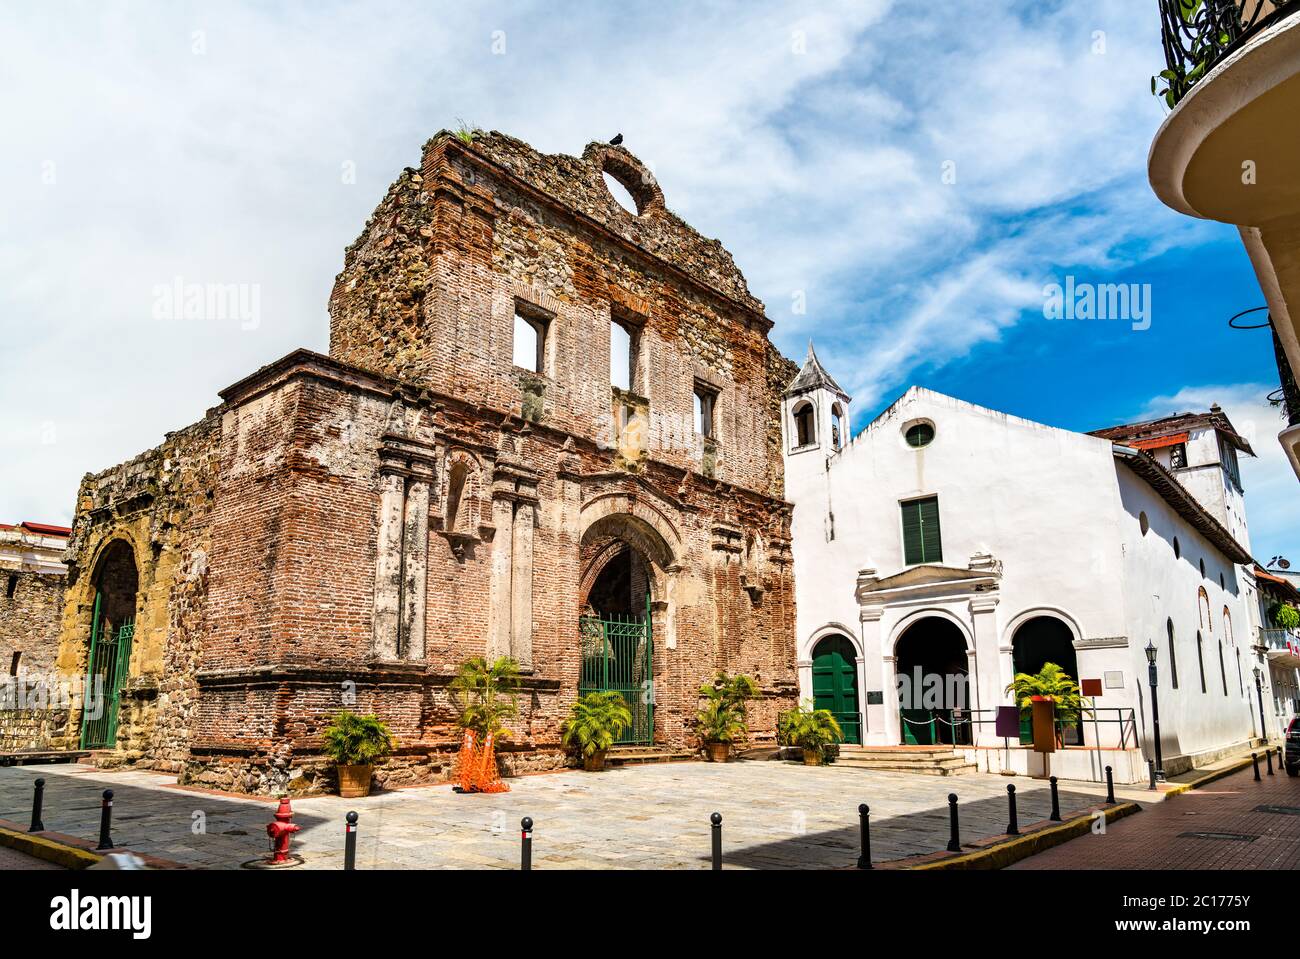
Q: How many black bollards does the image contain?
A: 14